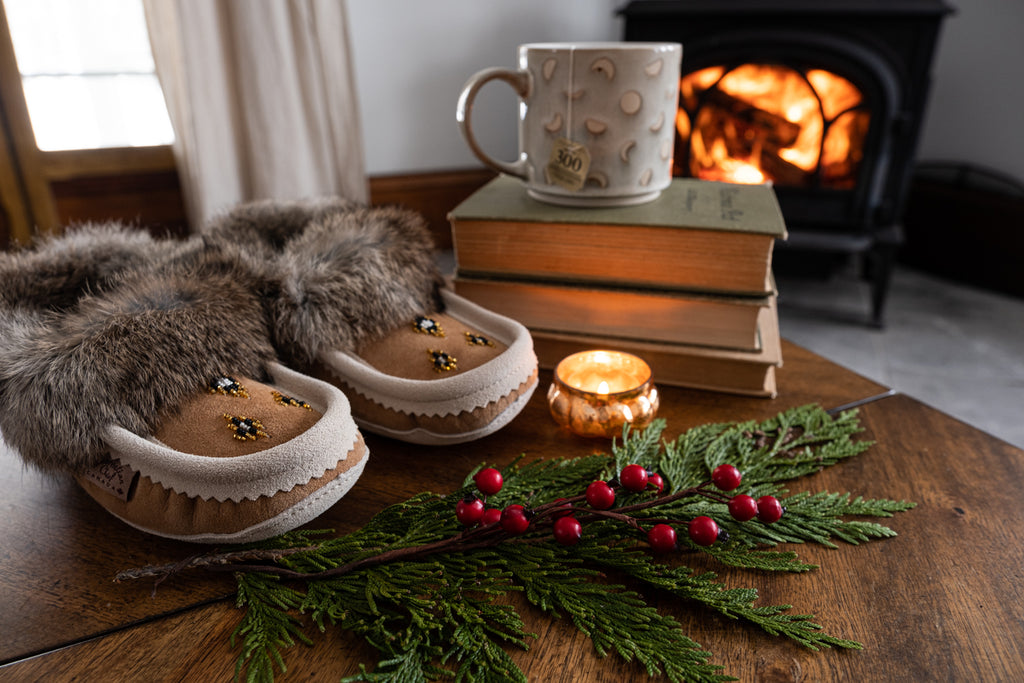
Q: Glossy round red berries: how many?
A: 14